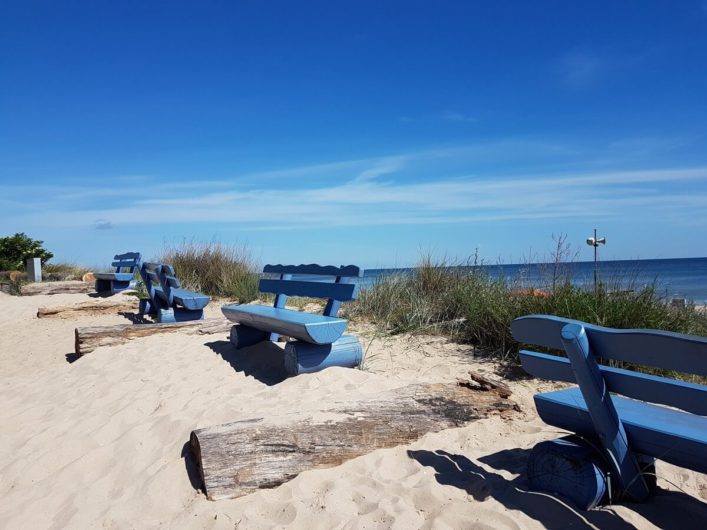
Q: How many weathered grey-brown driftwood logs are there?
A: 4